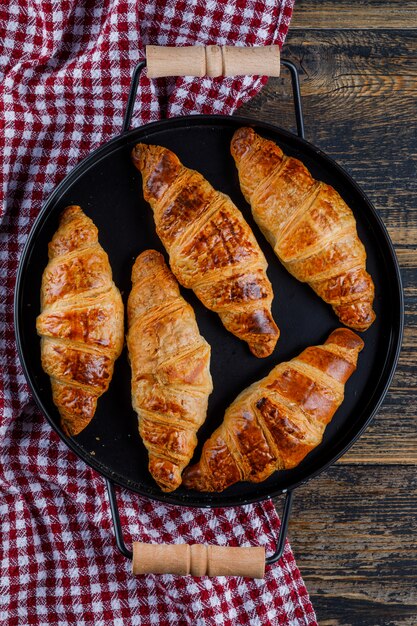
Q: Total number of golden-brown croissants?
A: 5